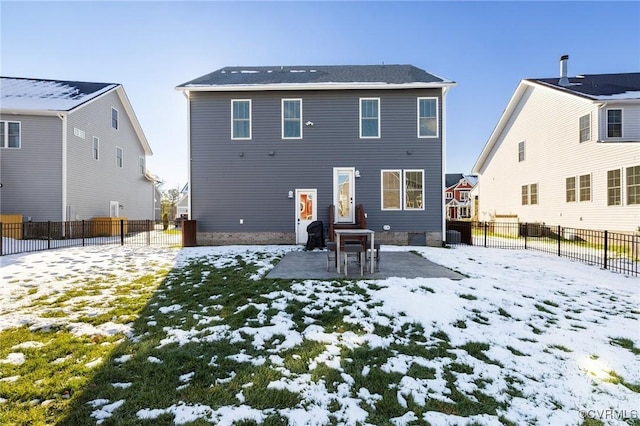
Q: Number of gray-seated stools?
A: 4